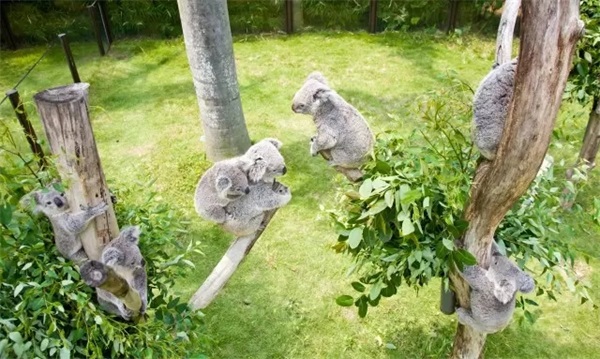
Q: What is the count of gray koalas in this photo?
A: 7